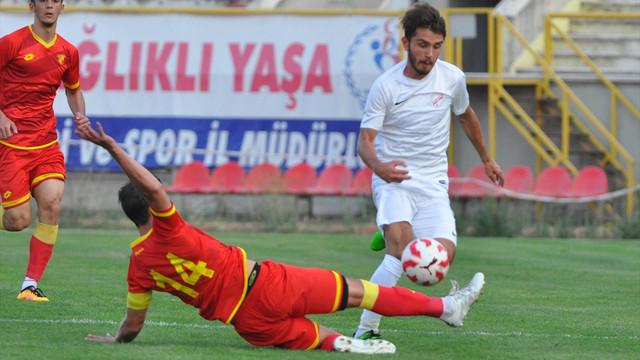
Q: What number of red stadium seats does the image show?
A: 11